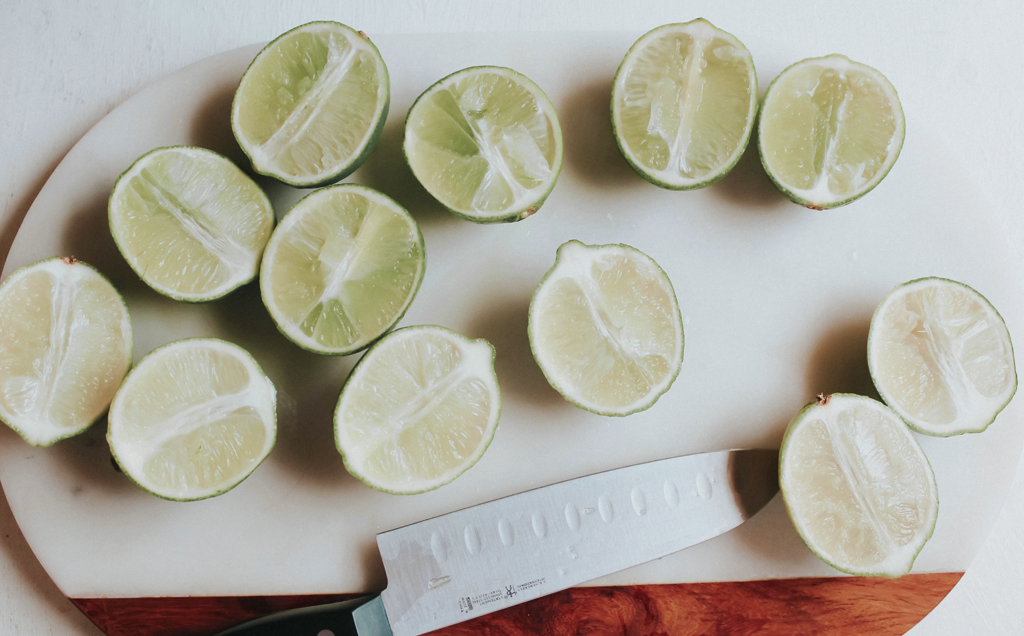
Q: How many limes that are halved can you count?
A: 12